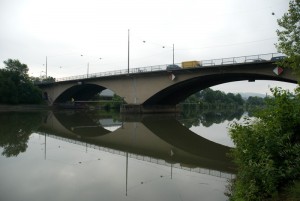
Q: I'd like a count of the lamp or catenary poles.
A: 4